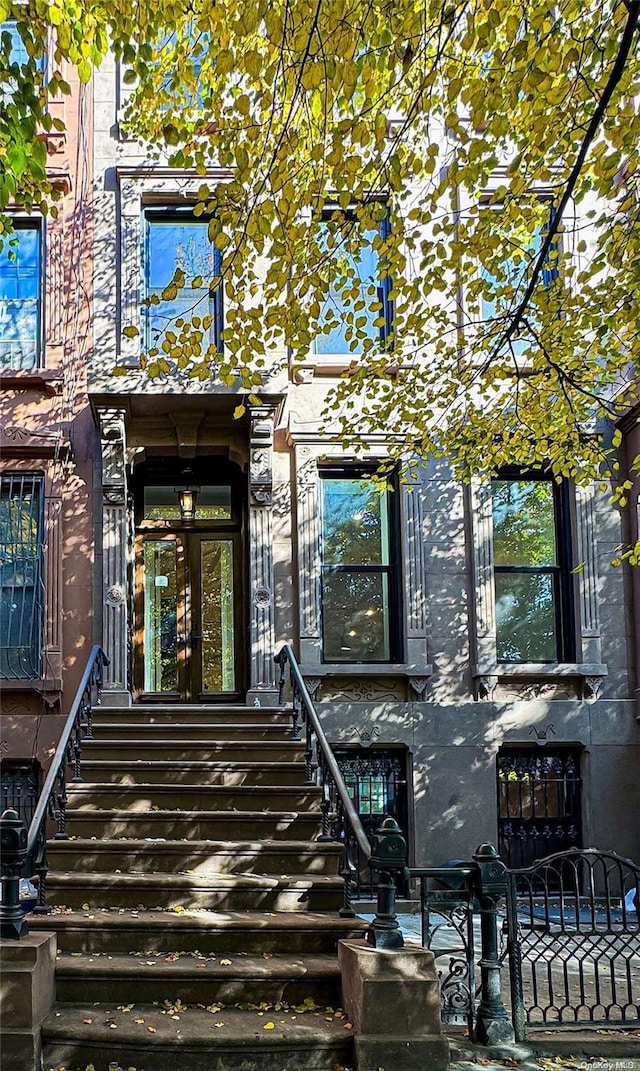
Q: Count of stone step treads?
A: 11